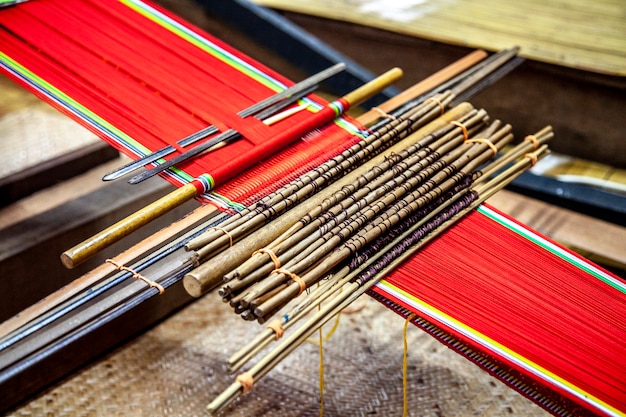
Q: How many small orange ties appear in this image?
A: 12